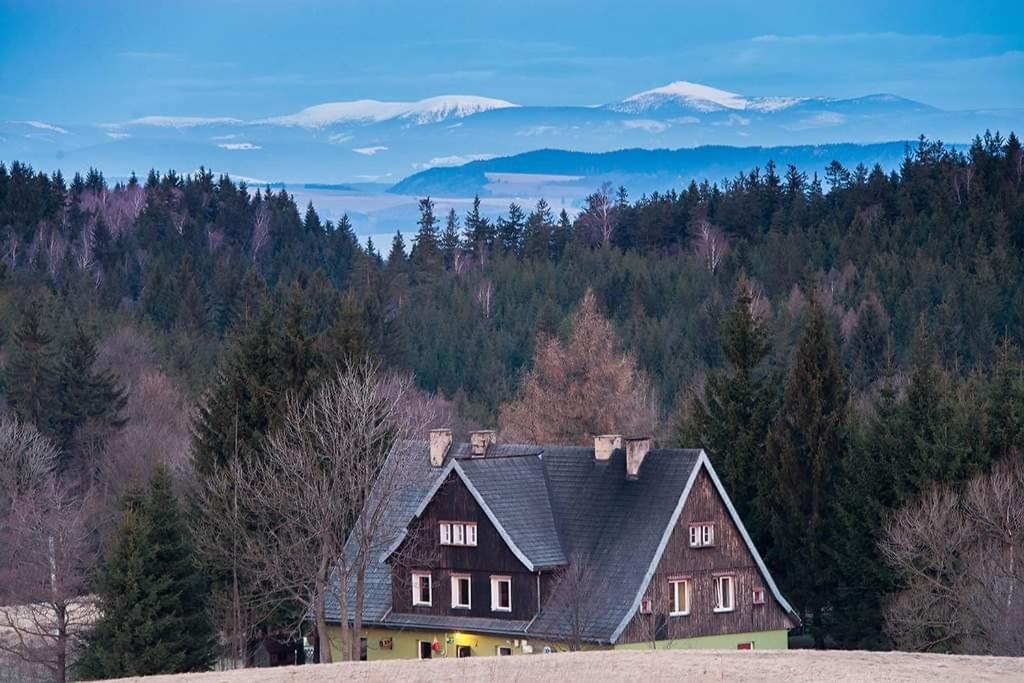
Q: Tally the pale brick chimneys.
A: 4